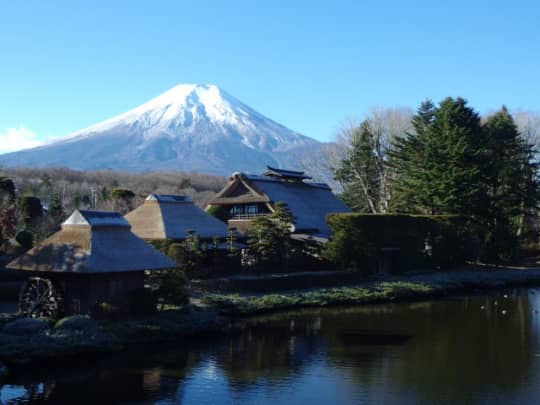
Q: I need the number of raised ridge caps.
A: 3